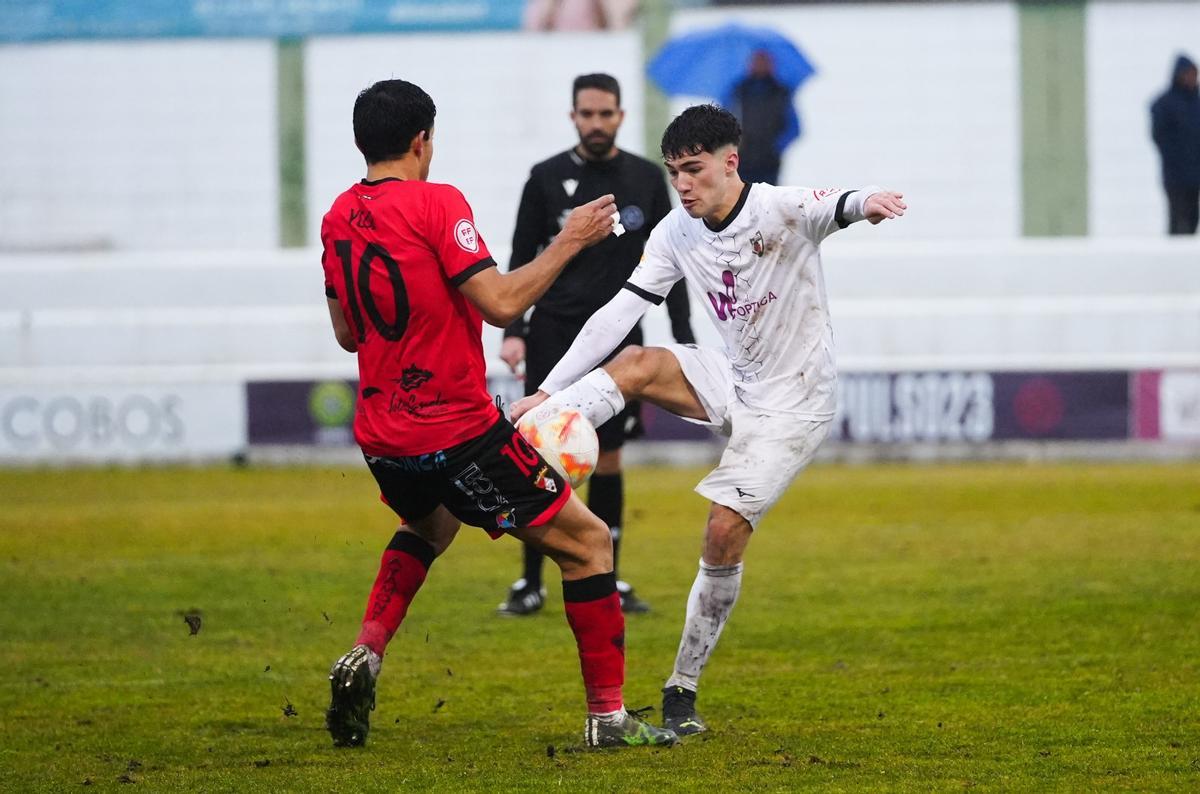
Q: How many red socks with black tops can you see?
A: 2